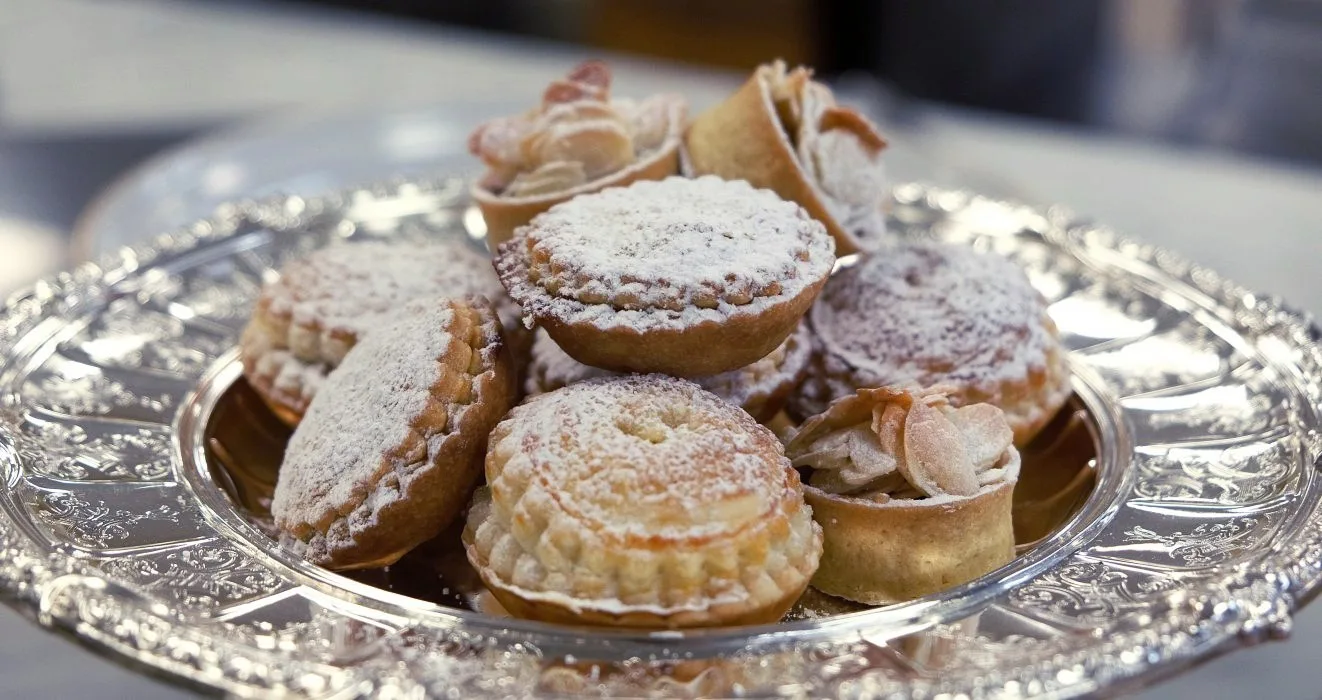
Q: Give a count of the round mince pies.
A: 6